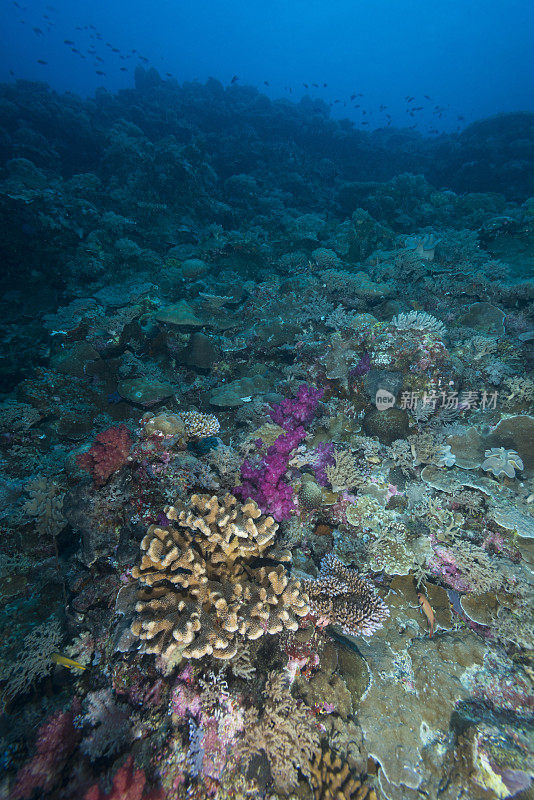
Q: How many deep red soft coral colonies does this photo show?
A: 3